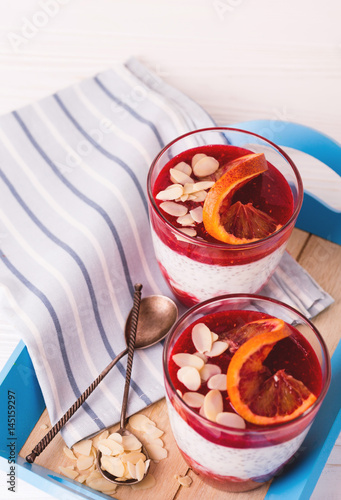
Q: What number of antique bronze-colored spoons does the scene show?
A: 2